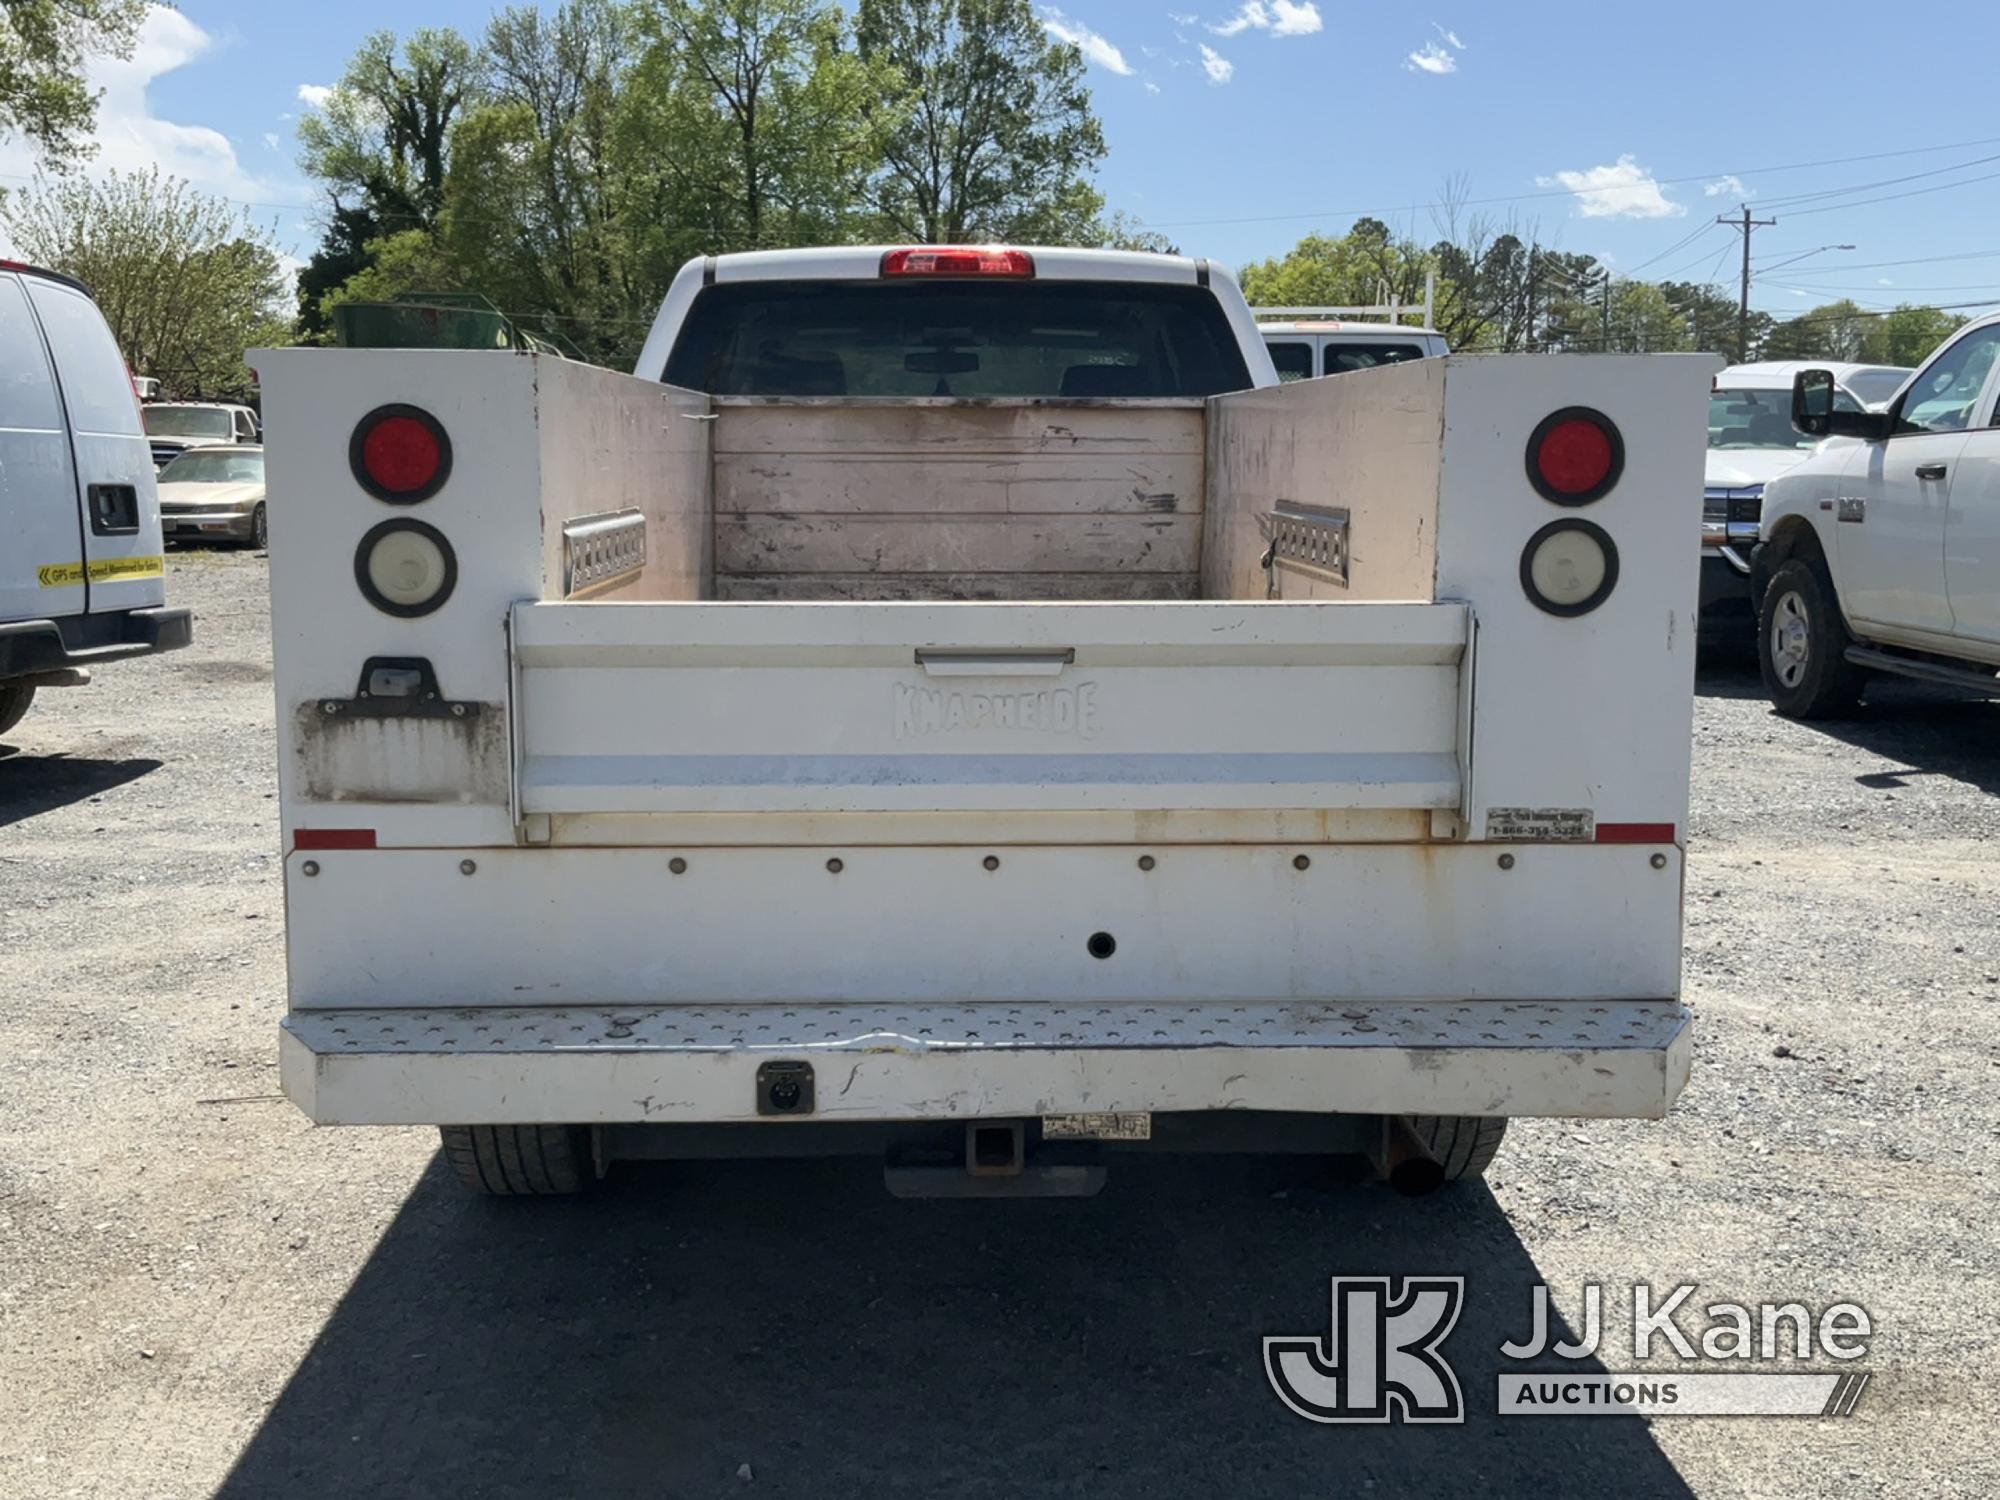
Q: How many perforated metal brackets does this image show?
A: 2